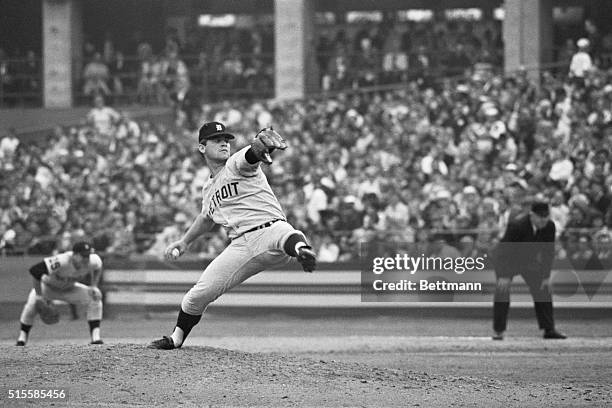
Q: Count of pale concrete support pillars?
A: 3